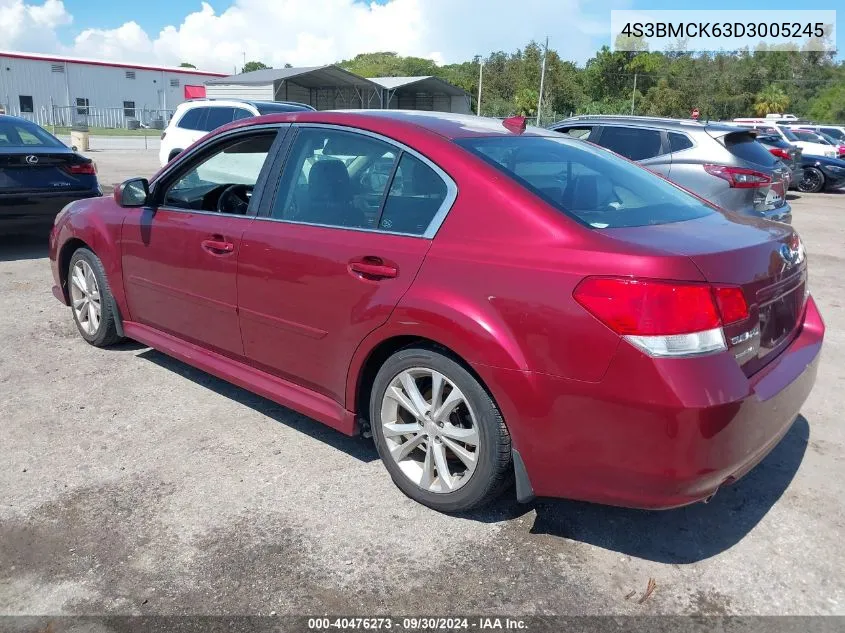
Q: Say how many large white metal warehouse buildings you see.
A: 1